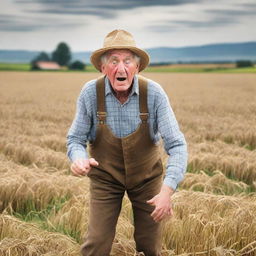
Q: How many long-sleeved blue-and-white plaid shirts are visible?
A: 1